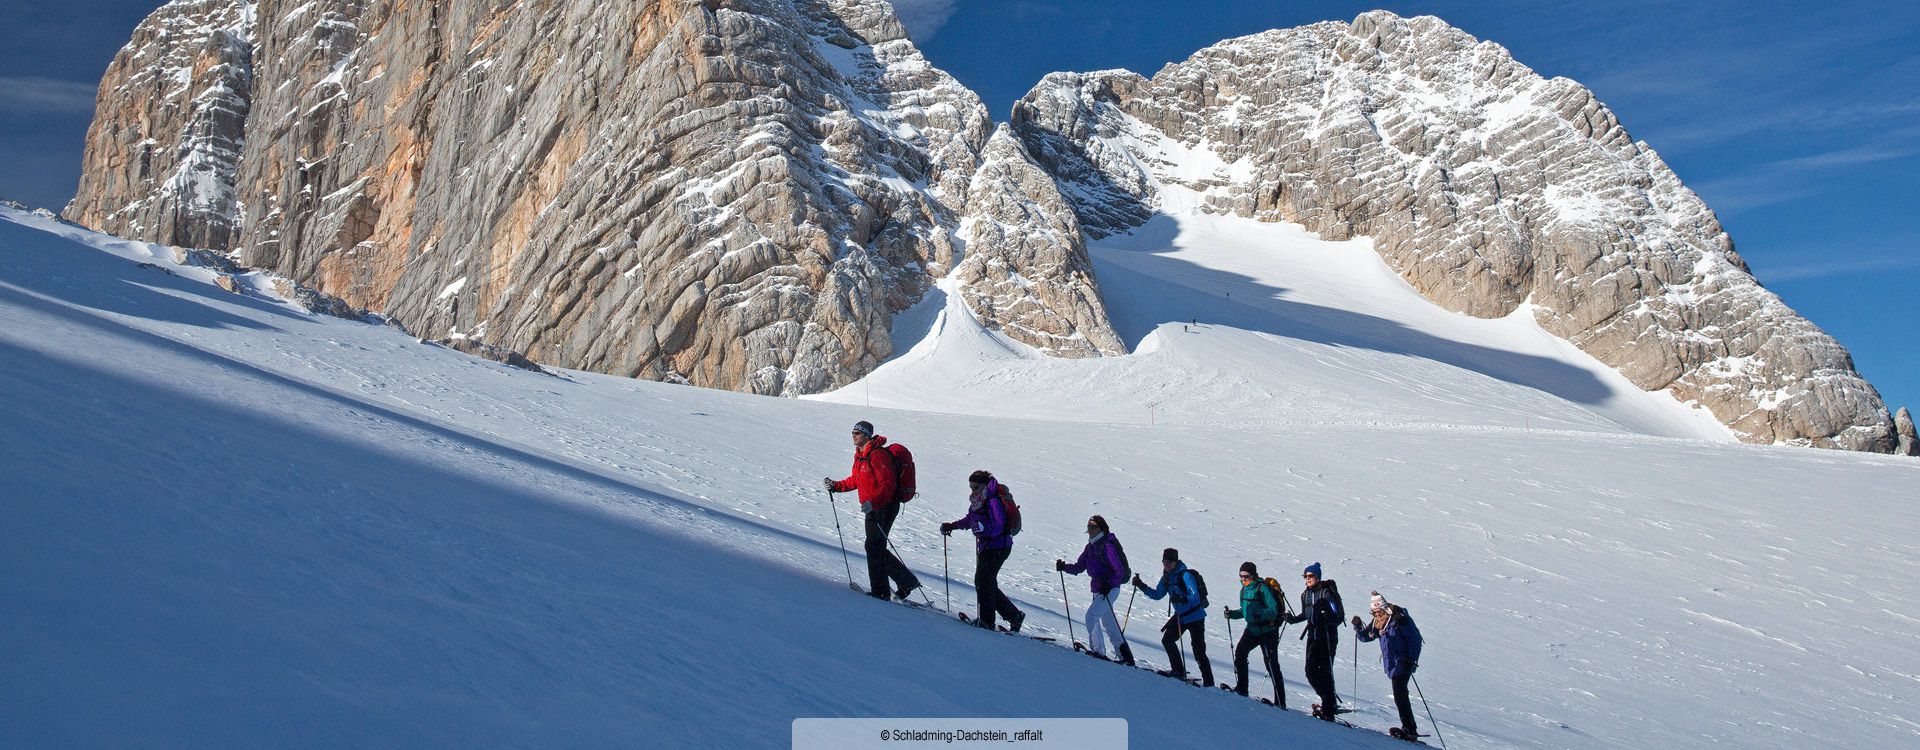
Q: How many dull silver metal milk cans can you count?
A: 0